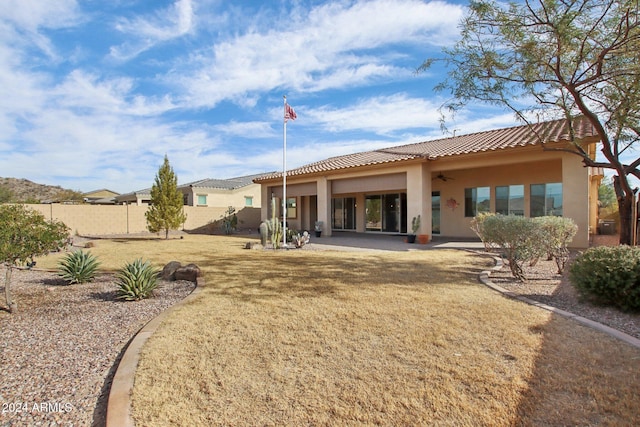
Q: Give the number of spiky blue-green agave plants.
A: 2